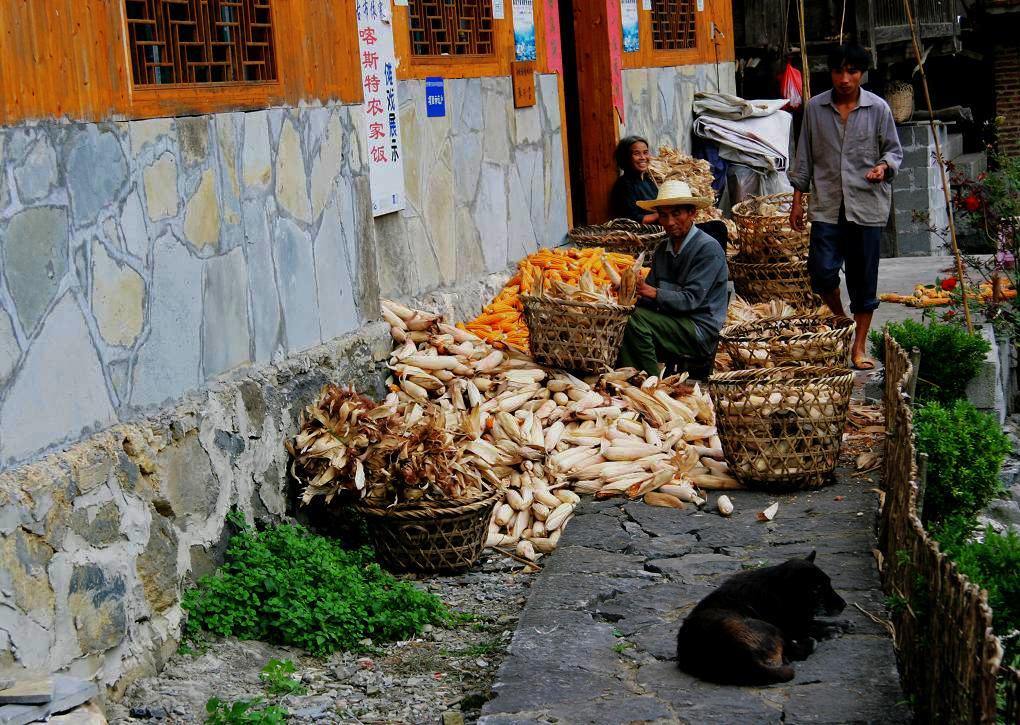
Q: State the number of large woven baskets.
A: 7